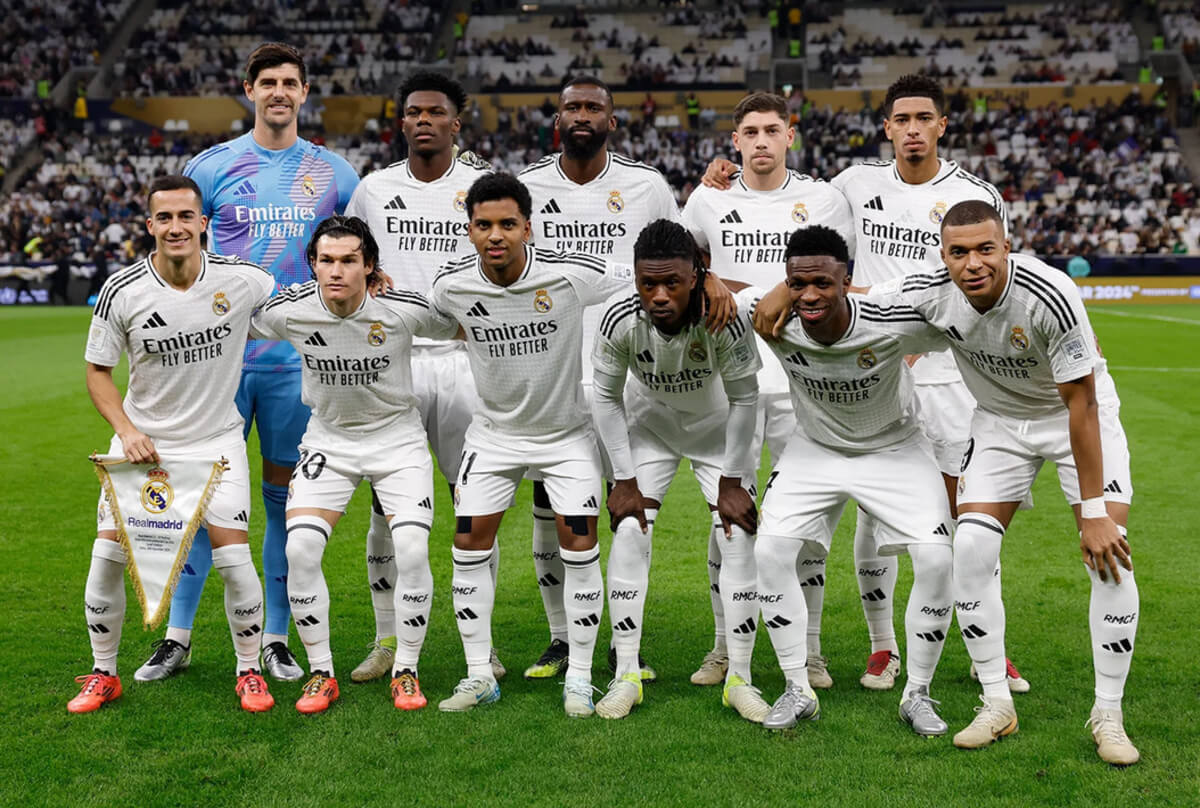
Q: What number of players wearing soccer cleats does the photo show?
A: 11